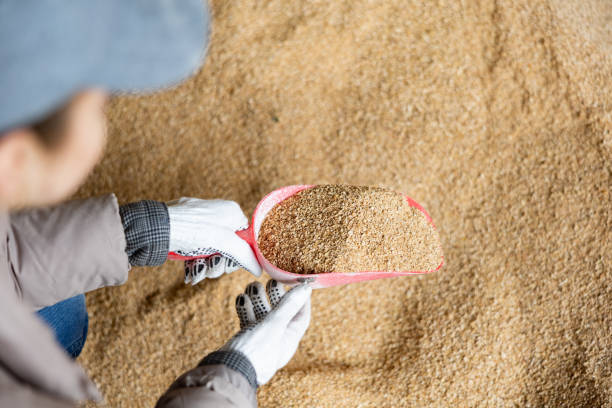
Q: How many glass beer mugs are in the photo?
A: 0